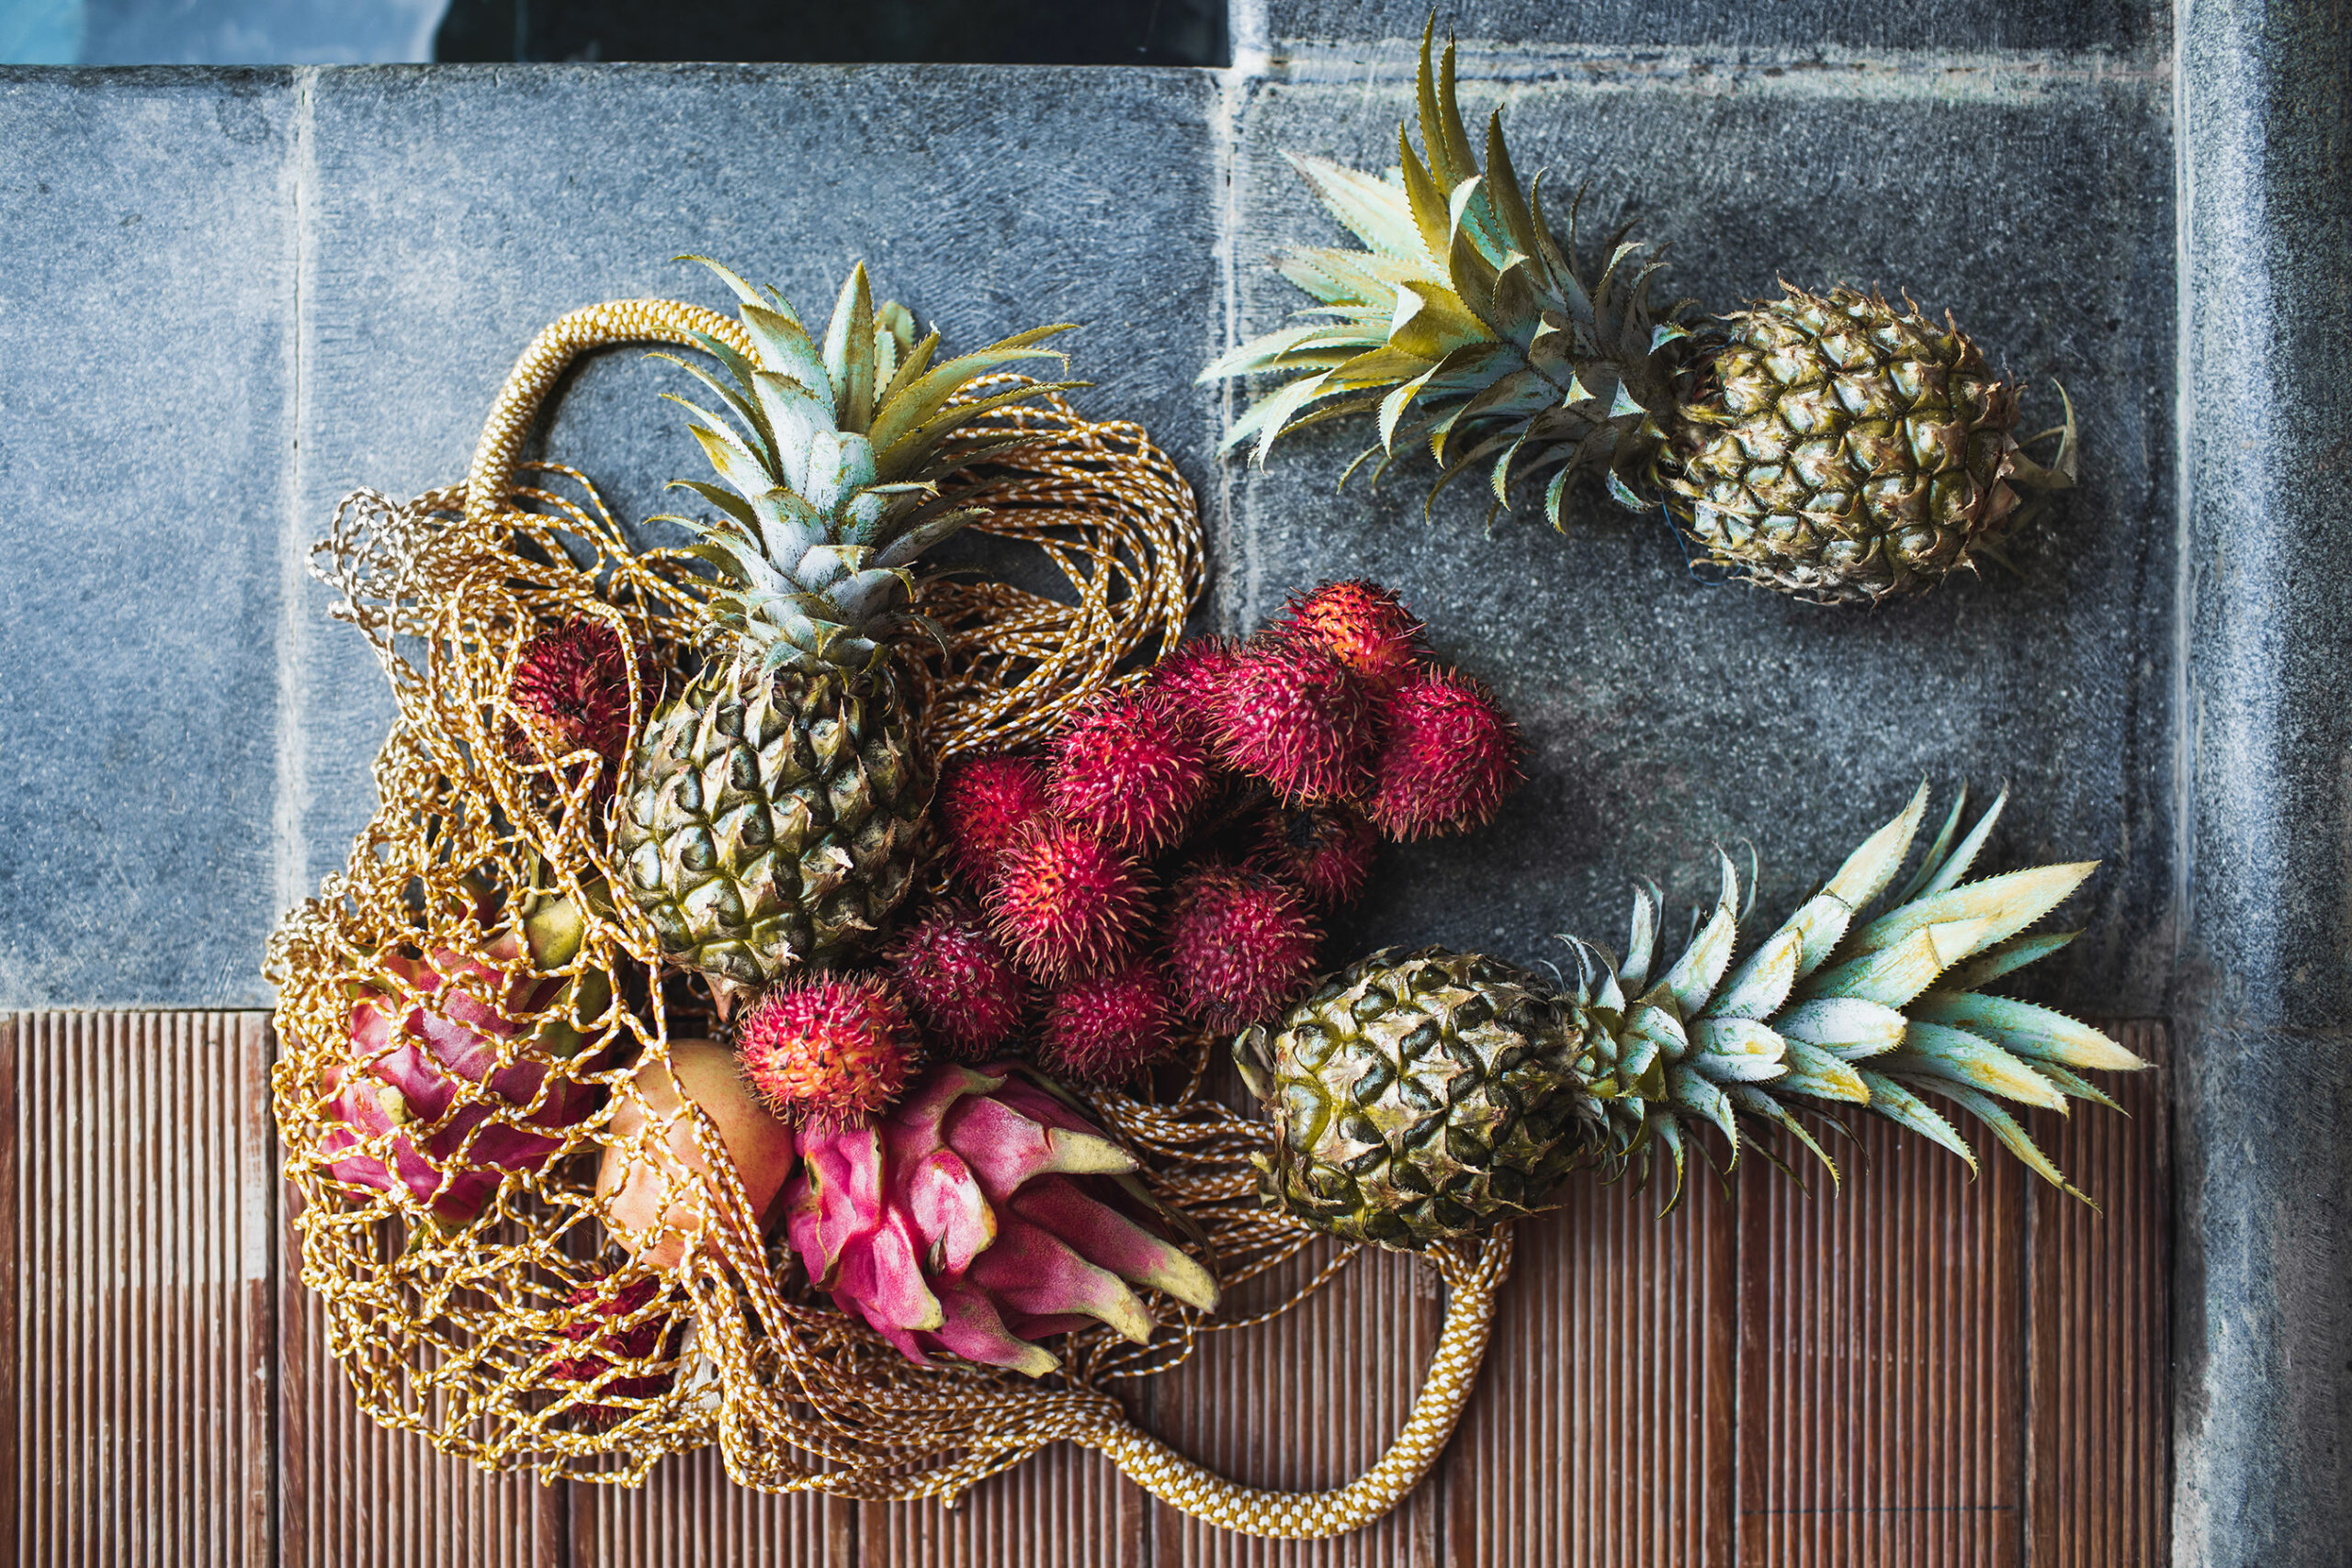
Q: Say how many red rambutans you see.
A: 14